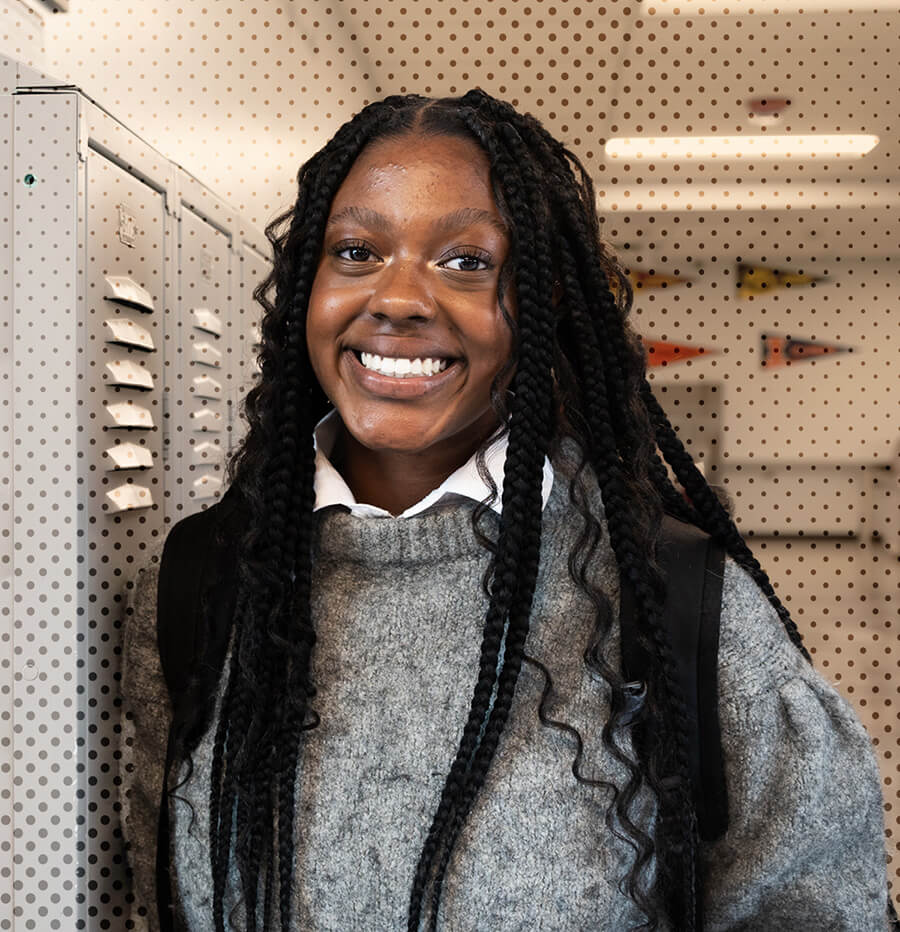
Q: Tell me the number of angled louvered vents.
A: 12